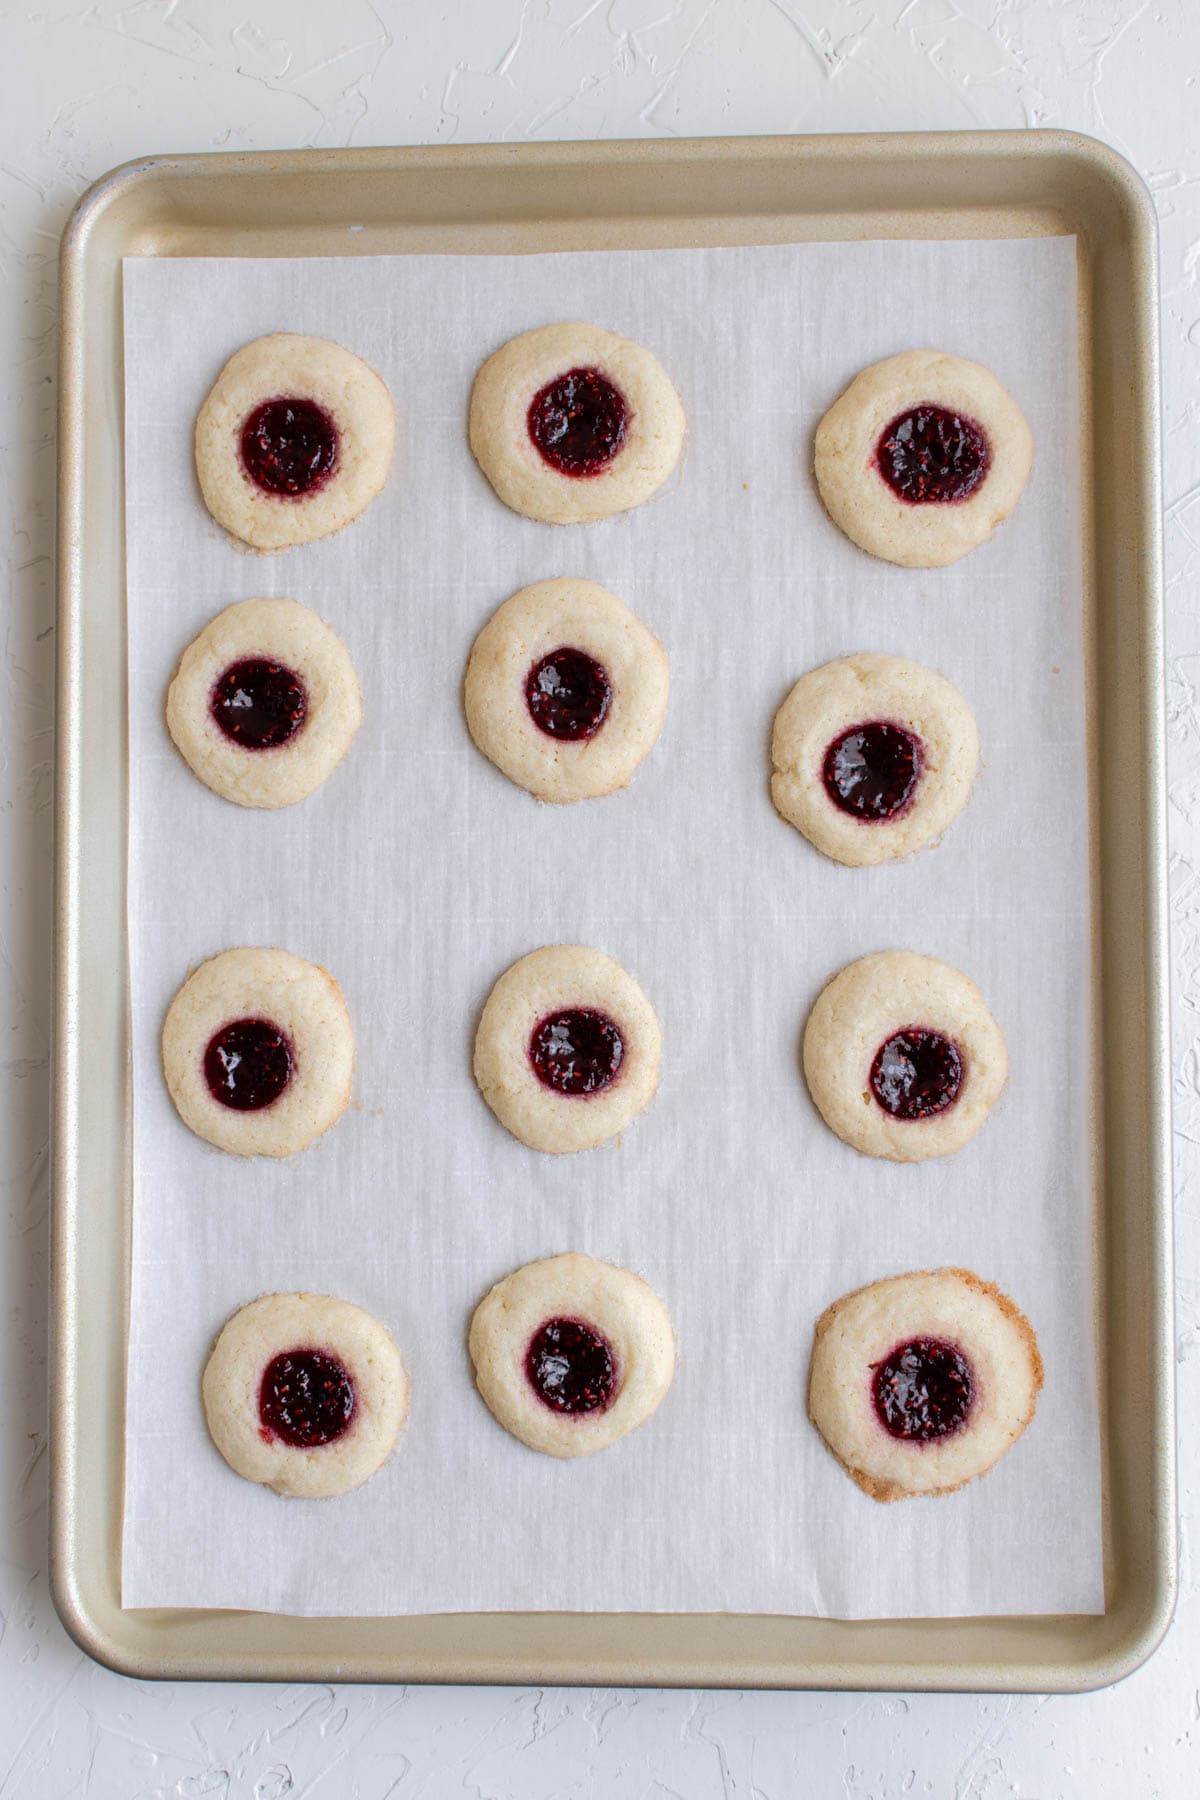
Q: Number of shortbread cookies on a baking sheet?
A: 12